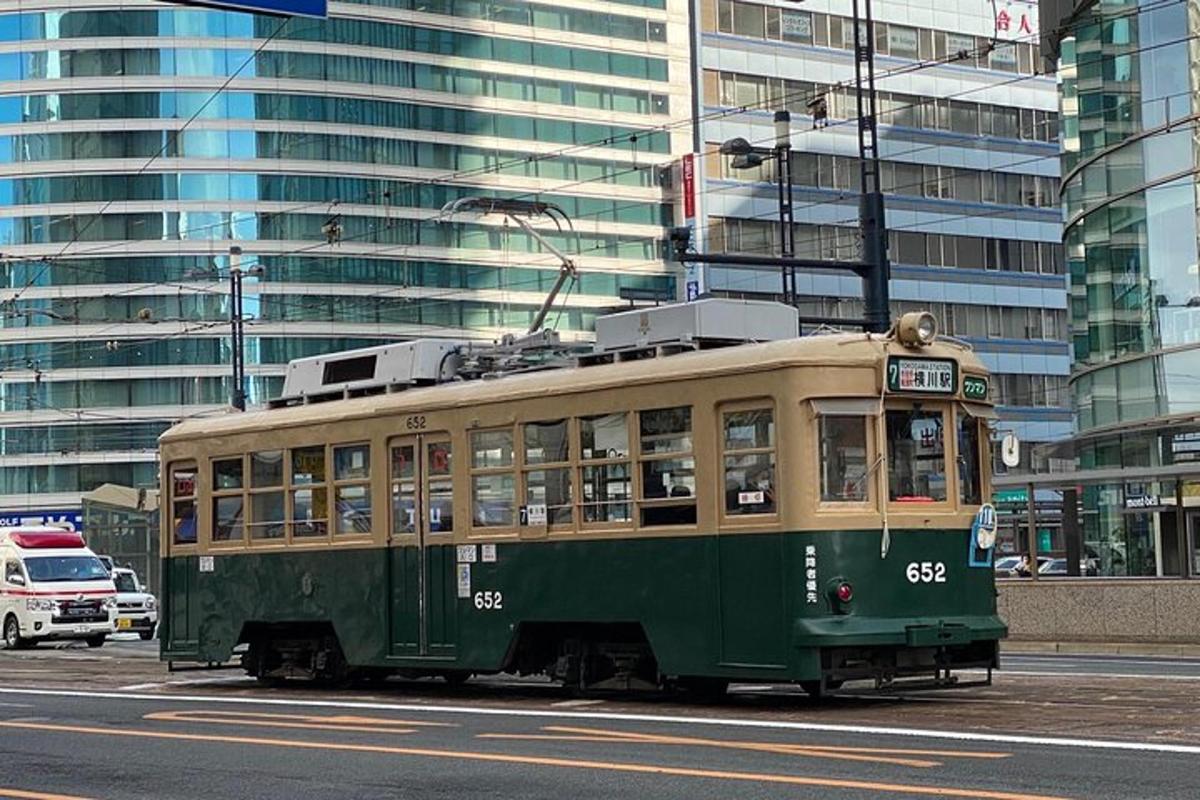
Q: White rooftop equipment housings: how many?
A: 2